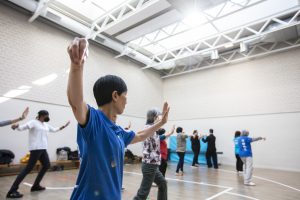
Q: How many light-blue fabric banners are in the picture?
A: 1